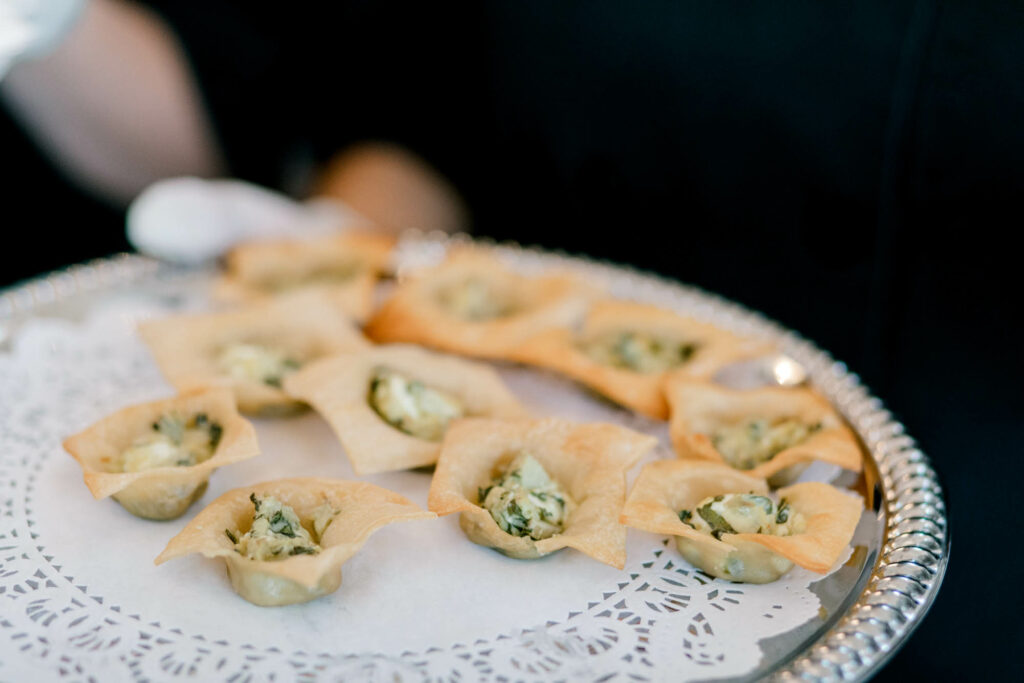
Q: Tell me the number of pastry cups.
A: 10